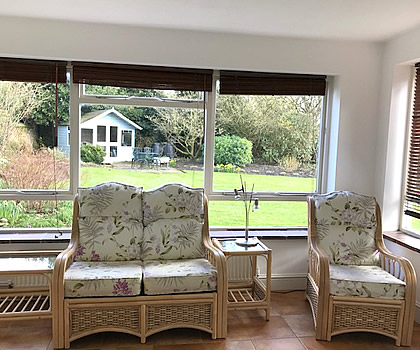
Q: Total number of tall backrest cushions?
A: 3